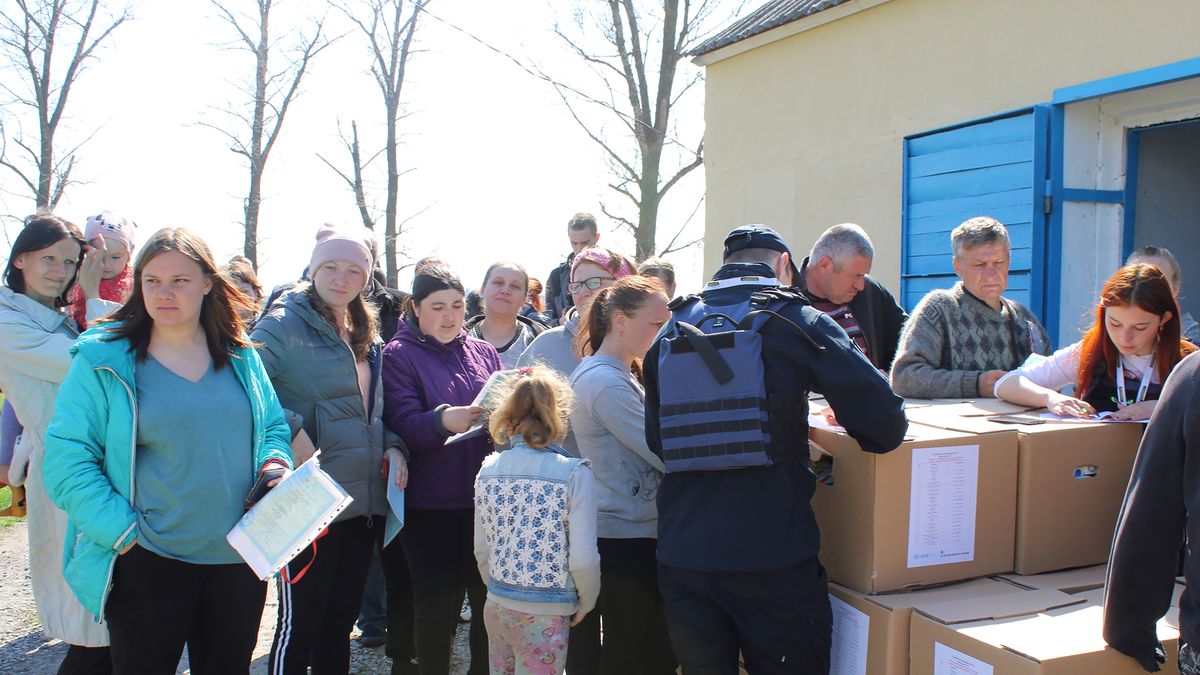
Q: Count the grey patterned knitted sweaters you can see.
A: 1